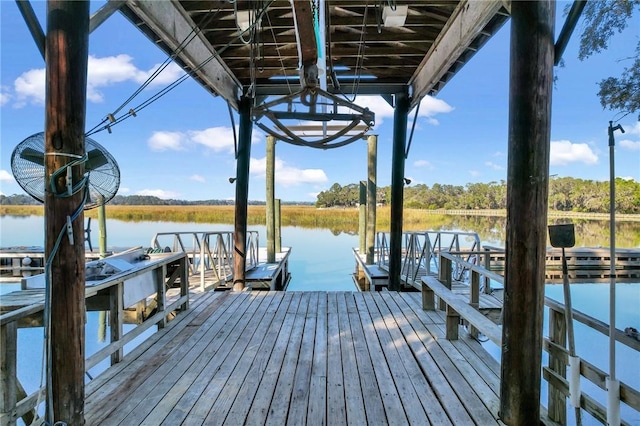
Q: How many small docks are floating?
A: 2